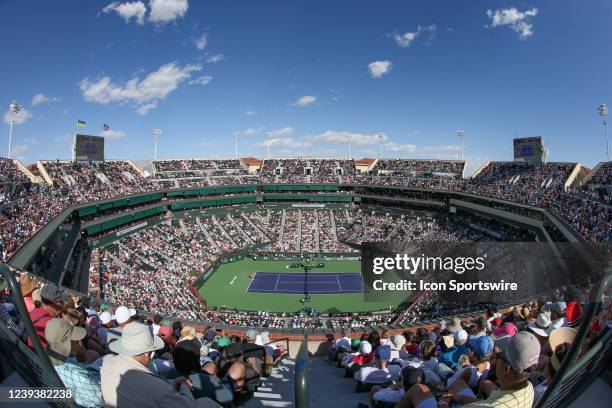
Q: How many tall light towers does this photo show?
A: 8